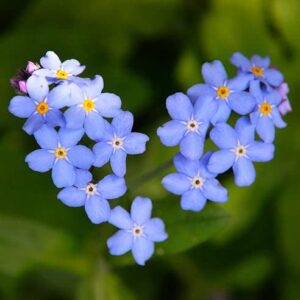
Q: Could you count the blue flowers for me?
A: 13